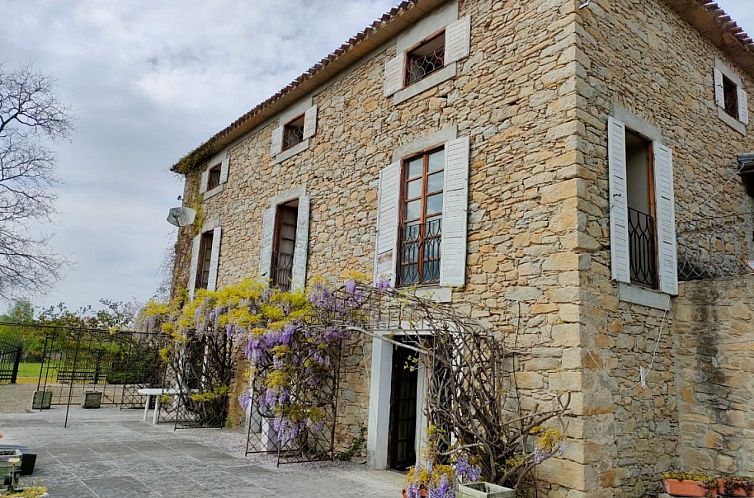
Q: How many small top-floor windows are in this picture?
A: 4